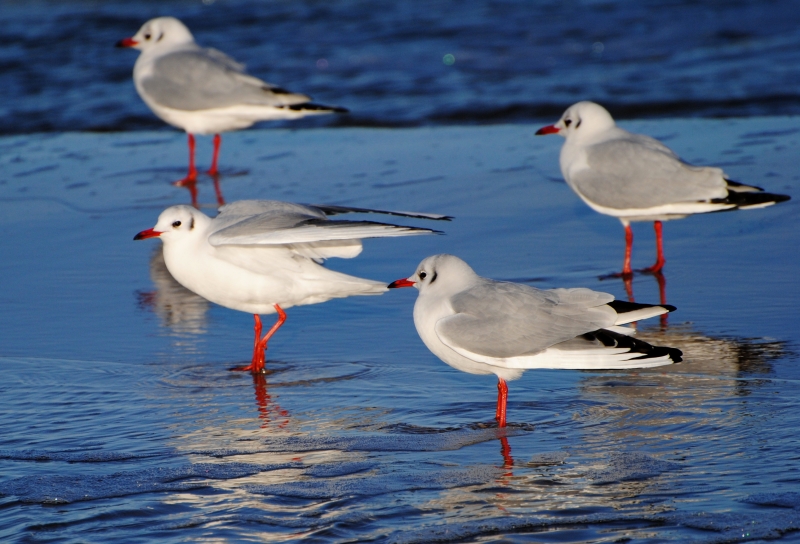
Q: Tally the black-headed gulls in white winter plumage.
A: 4